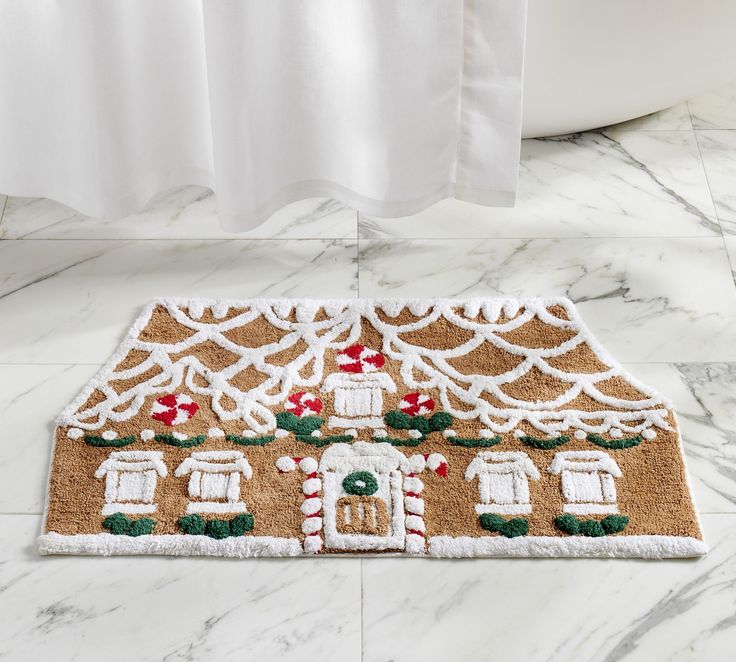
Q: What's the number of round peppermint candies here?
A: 4